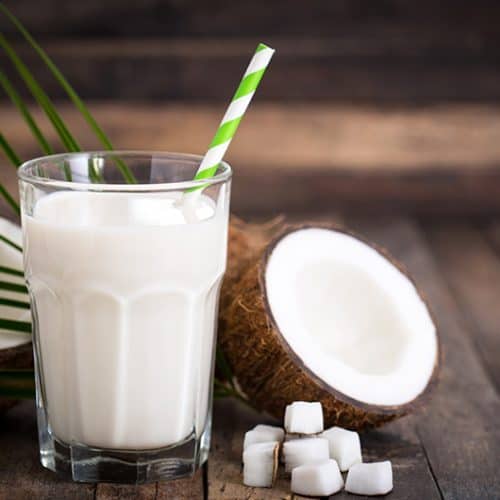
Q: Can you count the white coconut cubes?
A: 7